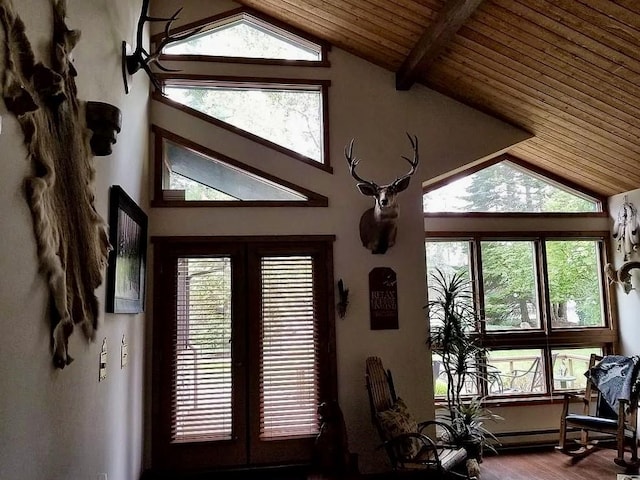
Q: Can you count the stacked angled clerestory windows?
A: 3